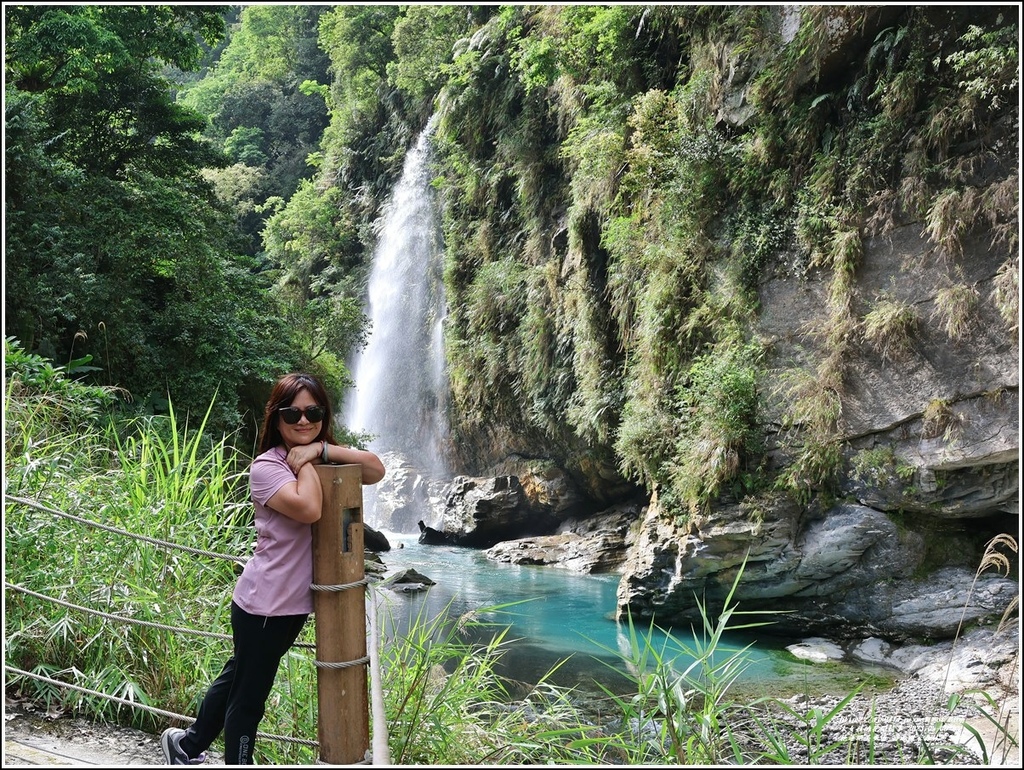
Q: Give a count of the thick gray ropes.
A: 3